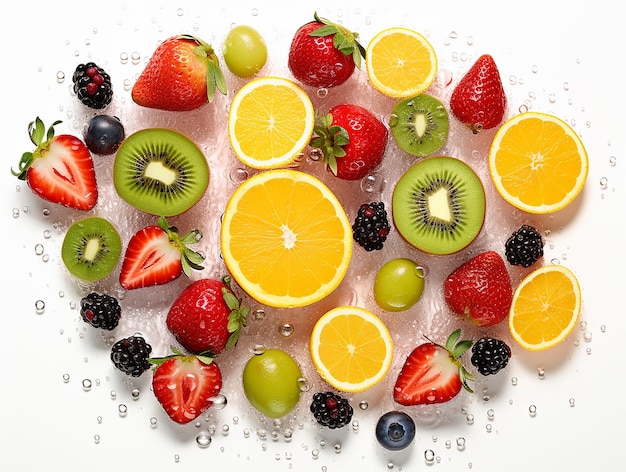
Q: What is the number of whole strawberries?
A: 6